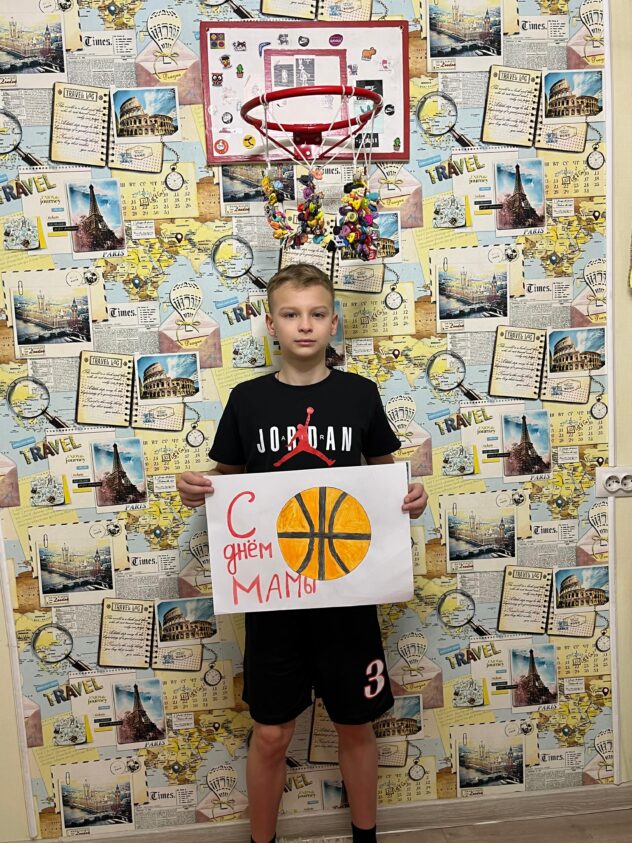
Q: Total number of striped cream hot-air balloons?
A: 11